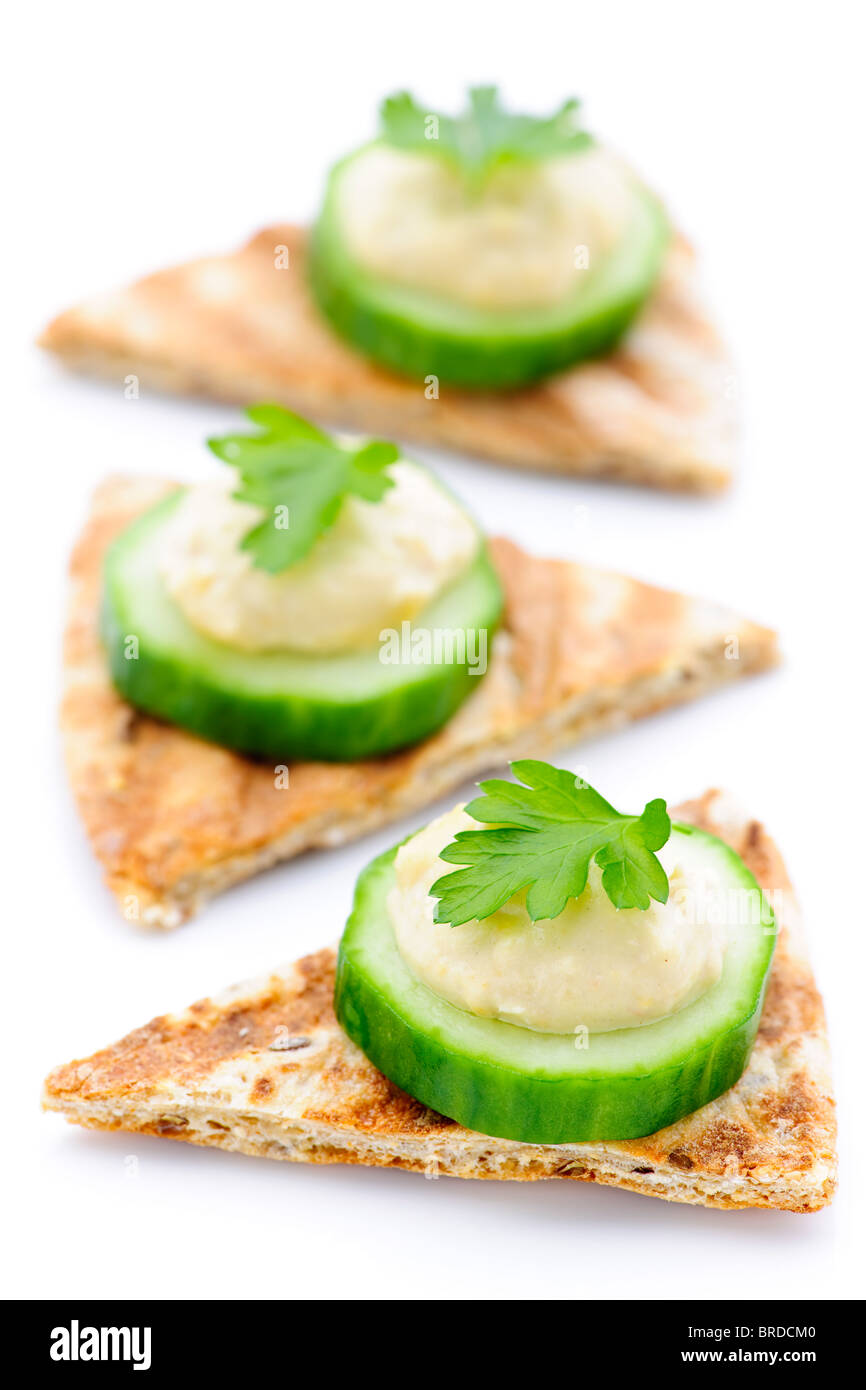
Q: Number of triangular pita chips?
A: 3